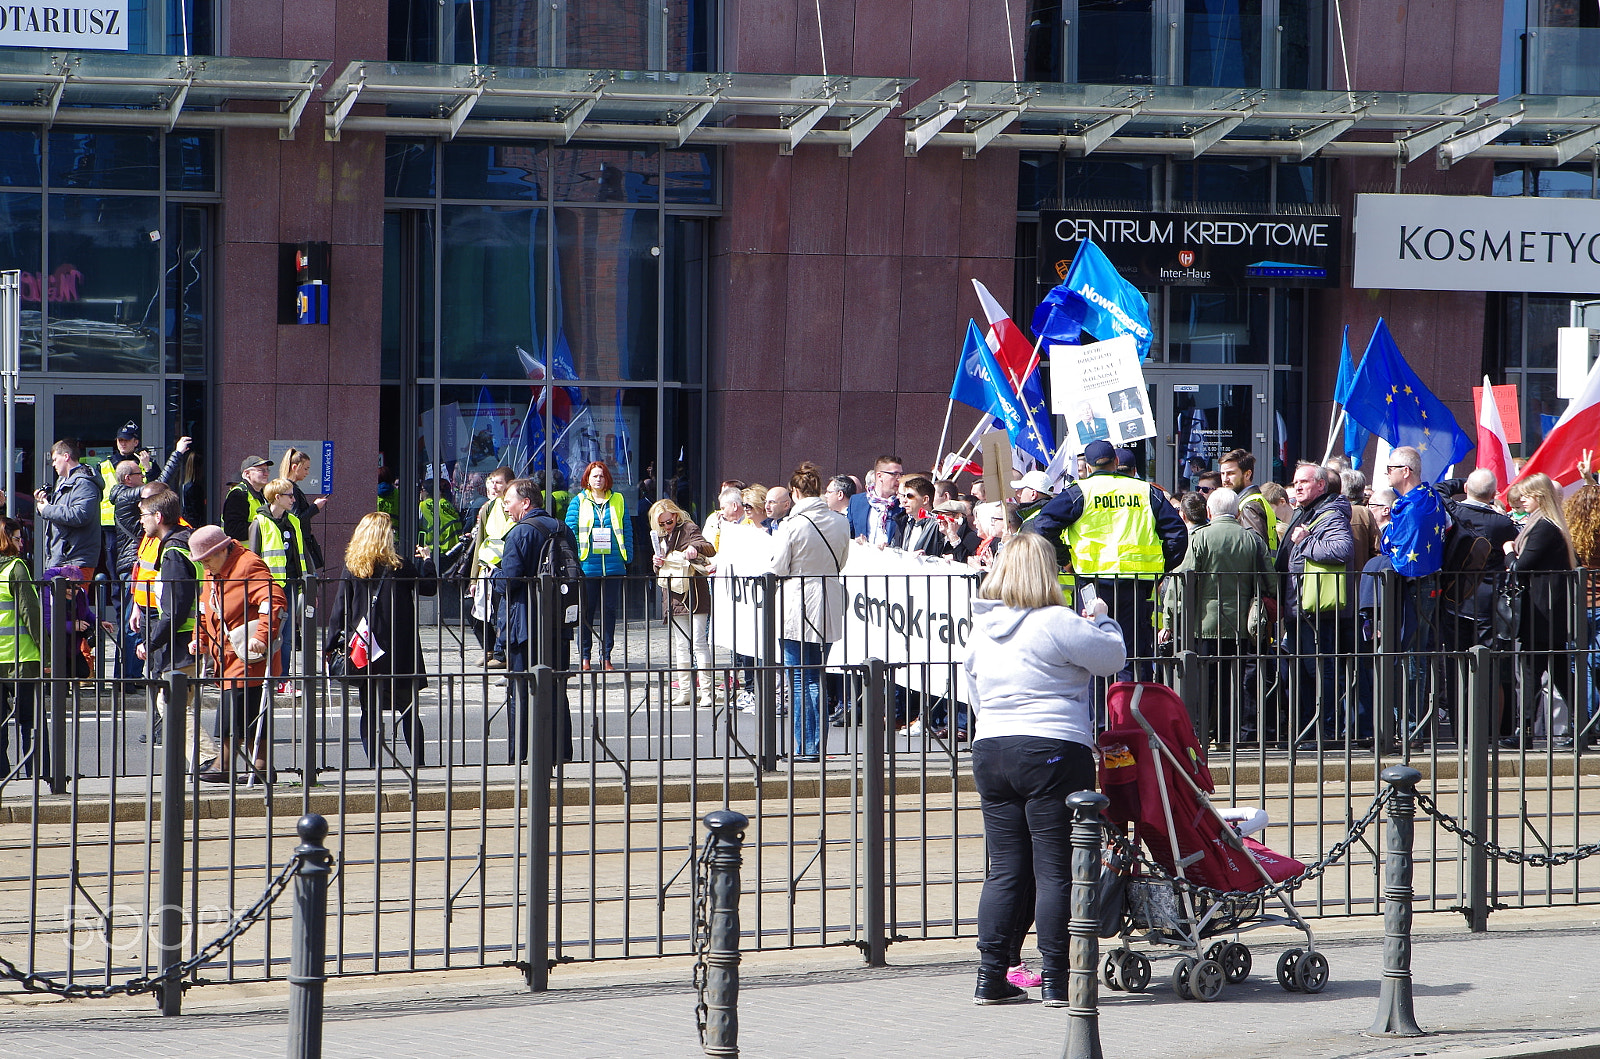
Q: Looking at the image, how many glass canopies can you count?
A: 4